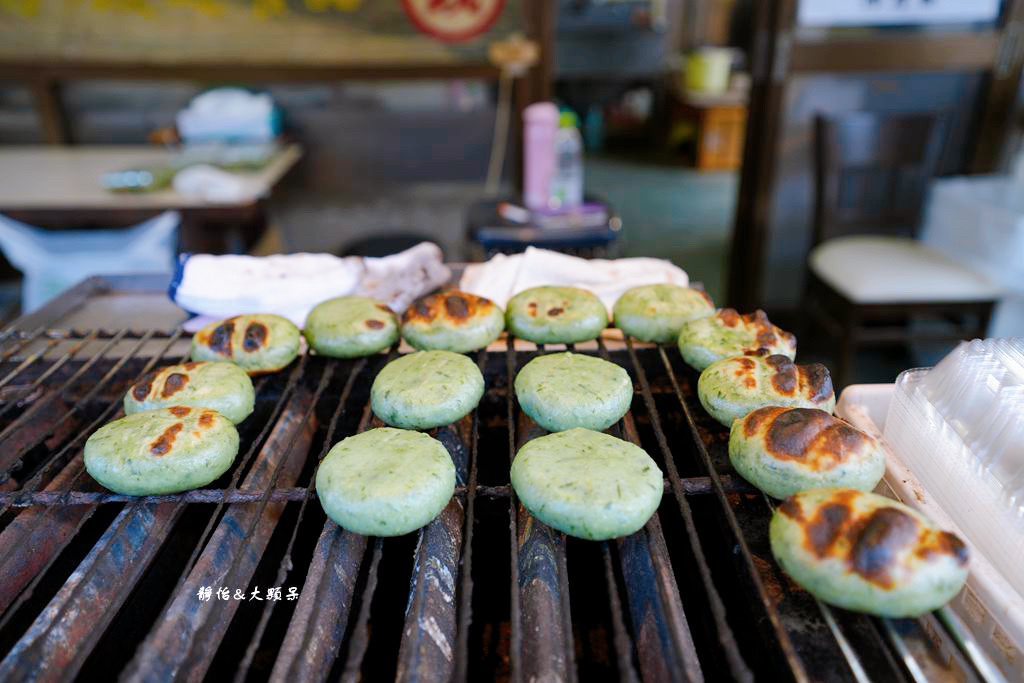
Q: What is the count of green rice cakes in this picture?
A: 15